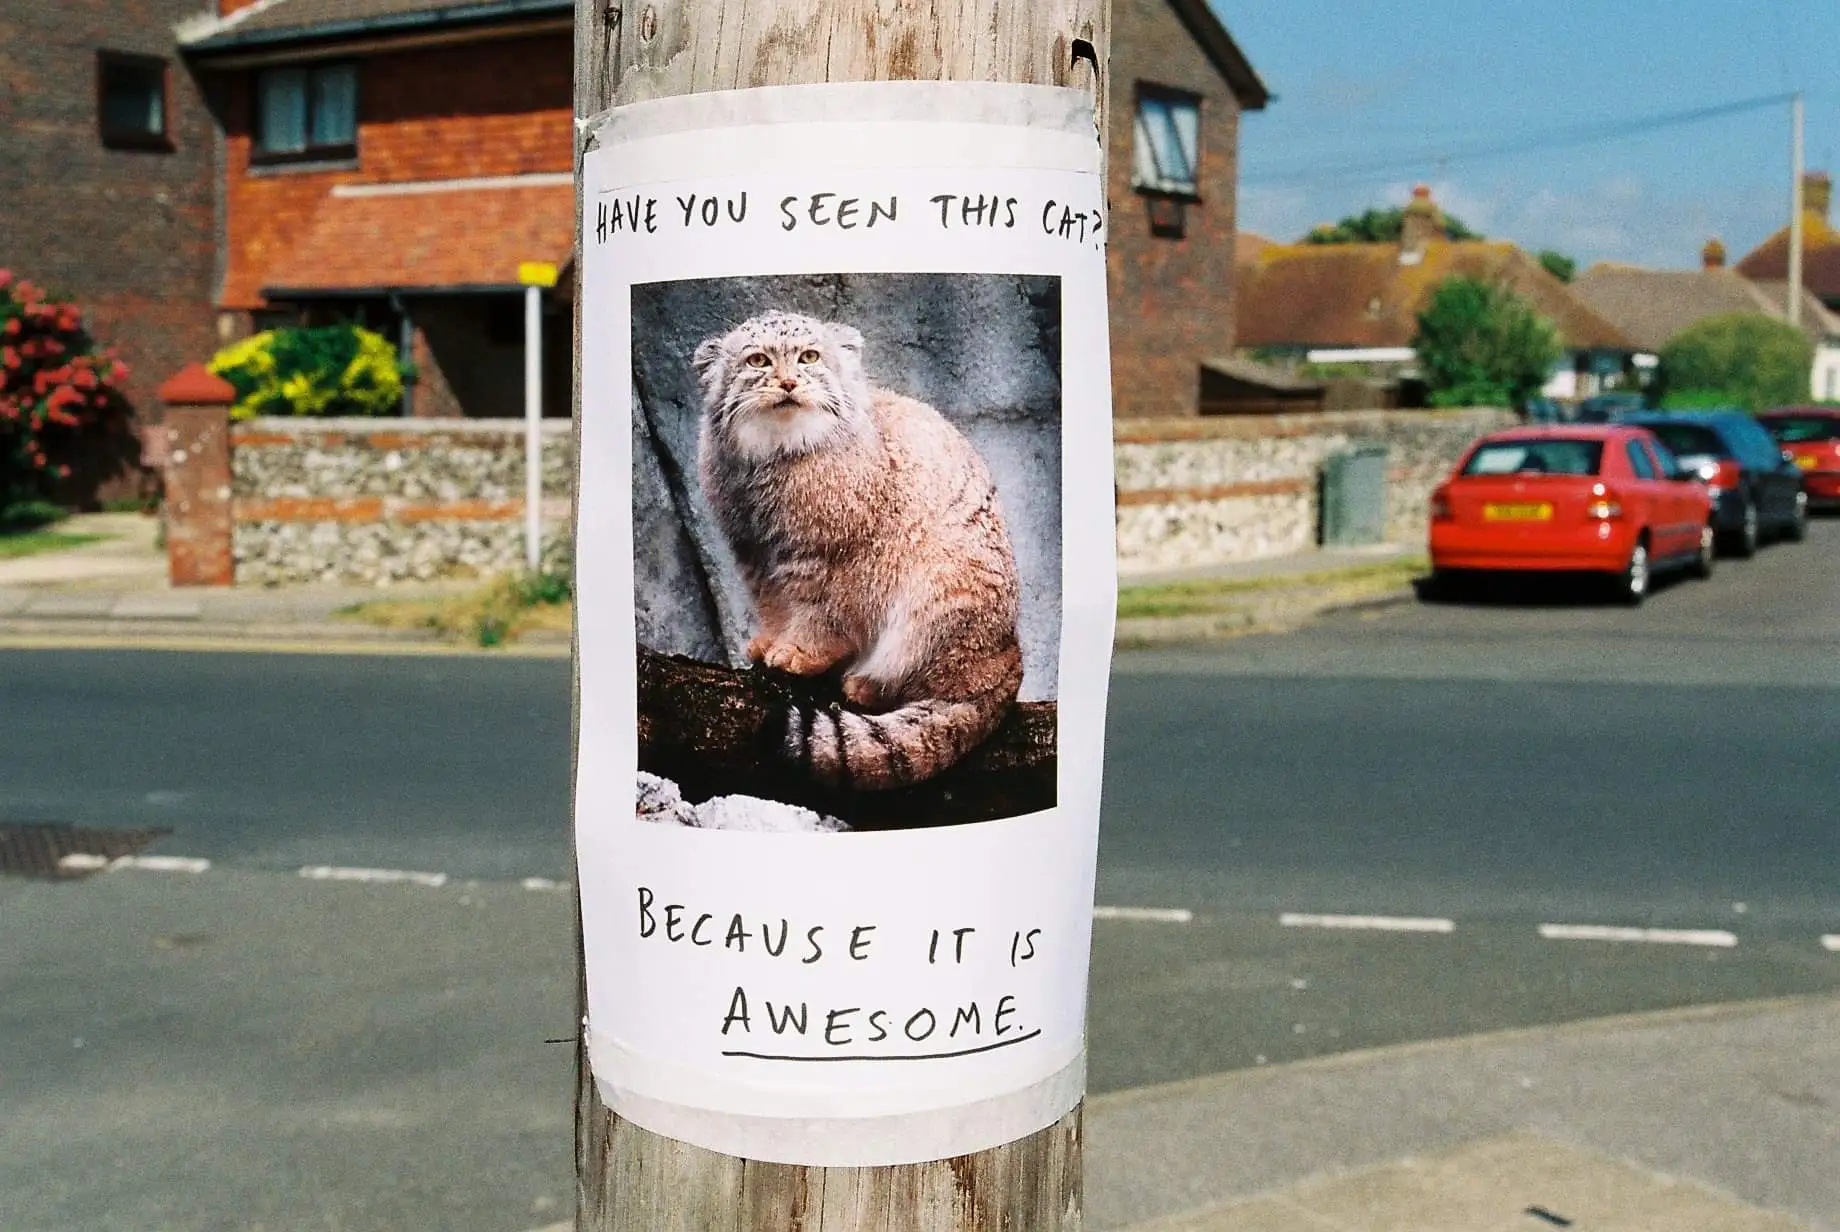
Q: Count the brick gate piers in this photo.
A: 1